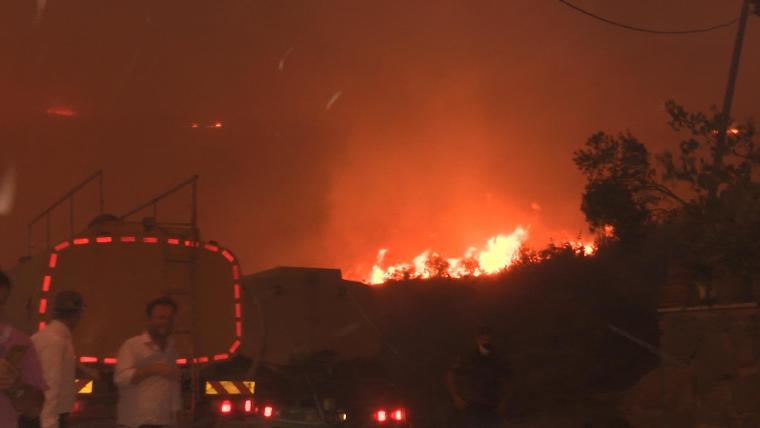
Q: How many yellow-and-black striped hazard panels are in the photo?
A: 2